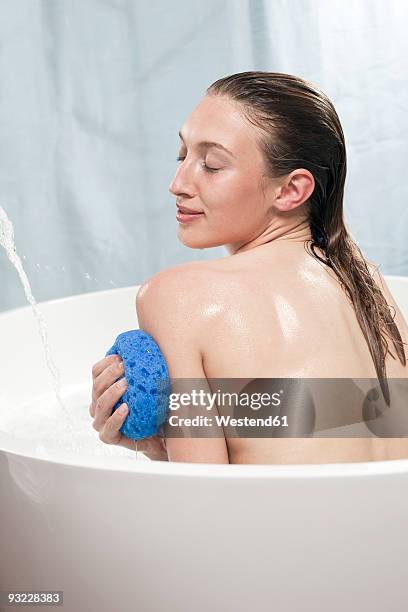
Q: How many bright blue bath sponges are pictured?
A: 1